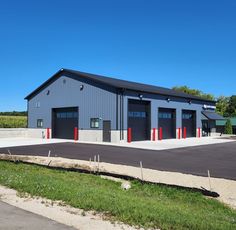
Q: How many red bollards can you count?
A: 8